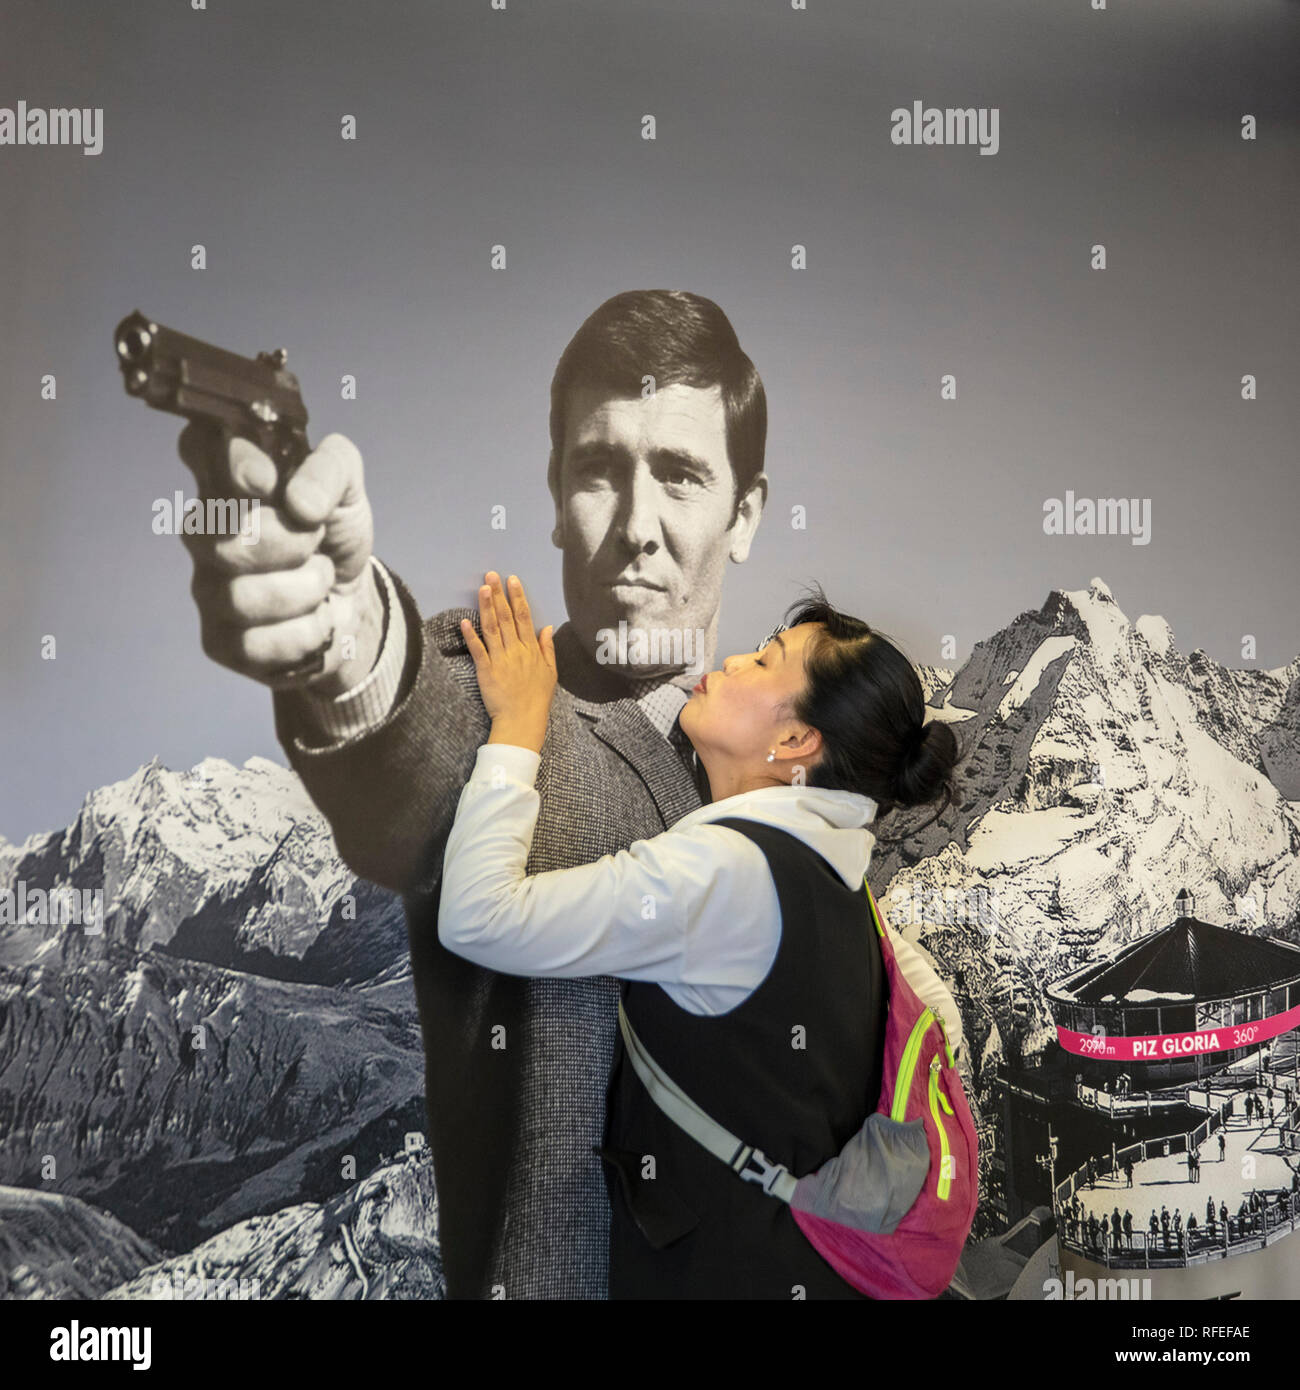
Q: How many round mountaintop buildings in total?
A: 1